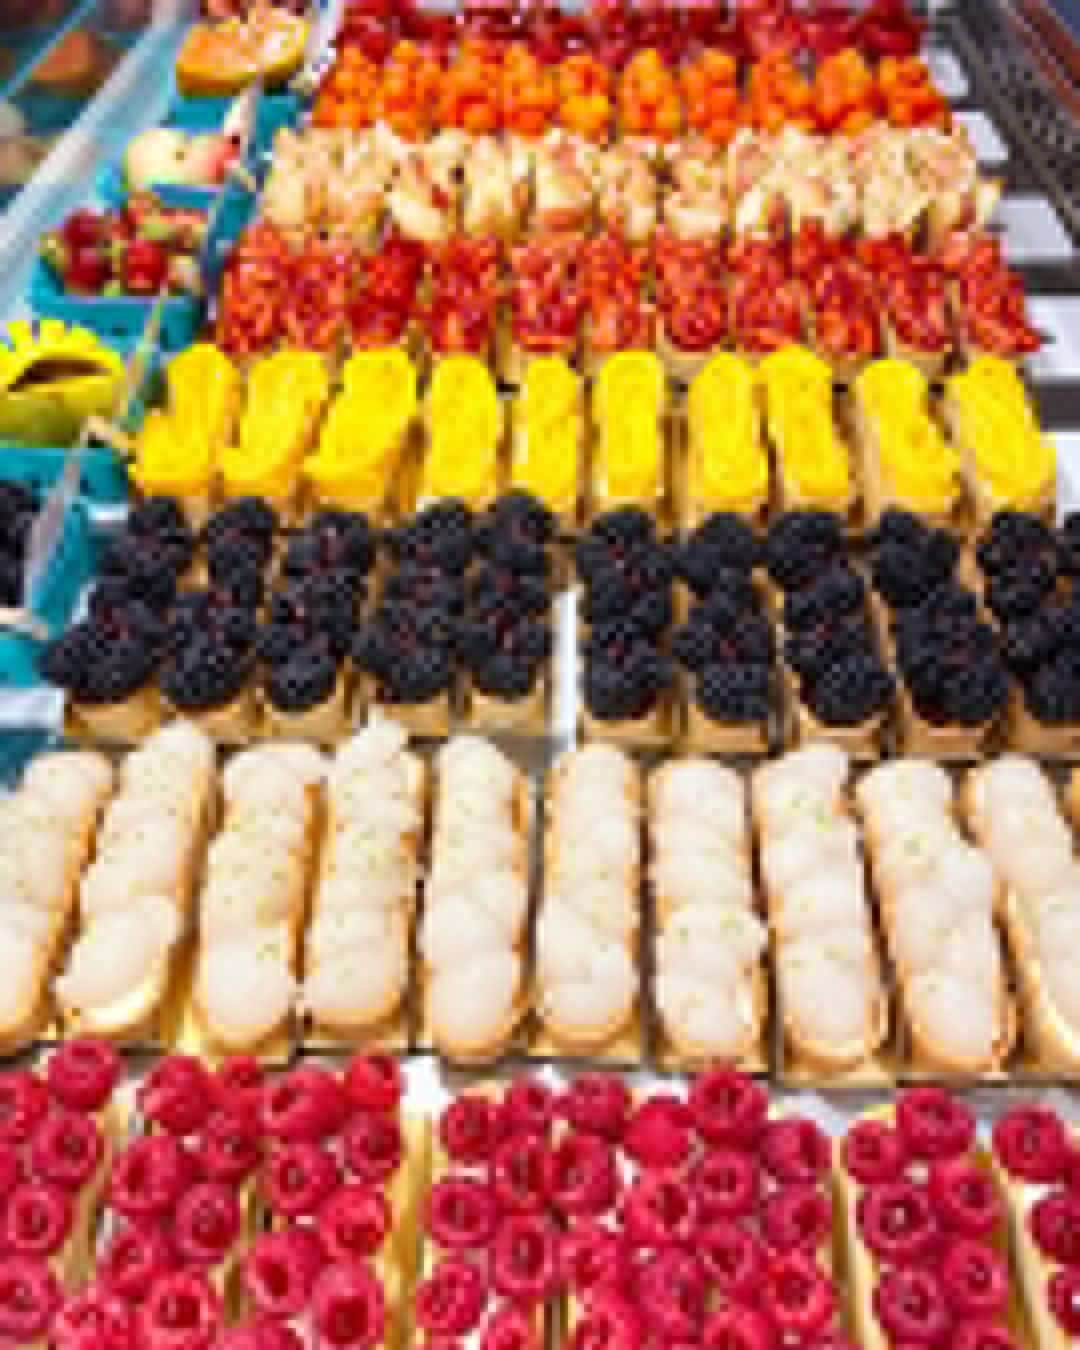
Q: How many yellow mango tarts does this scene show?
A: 10